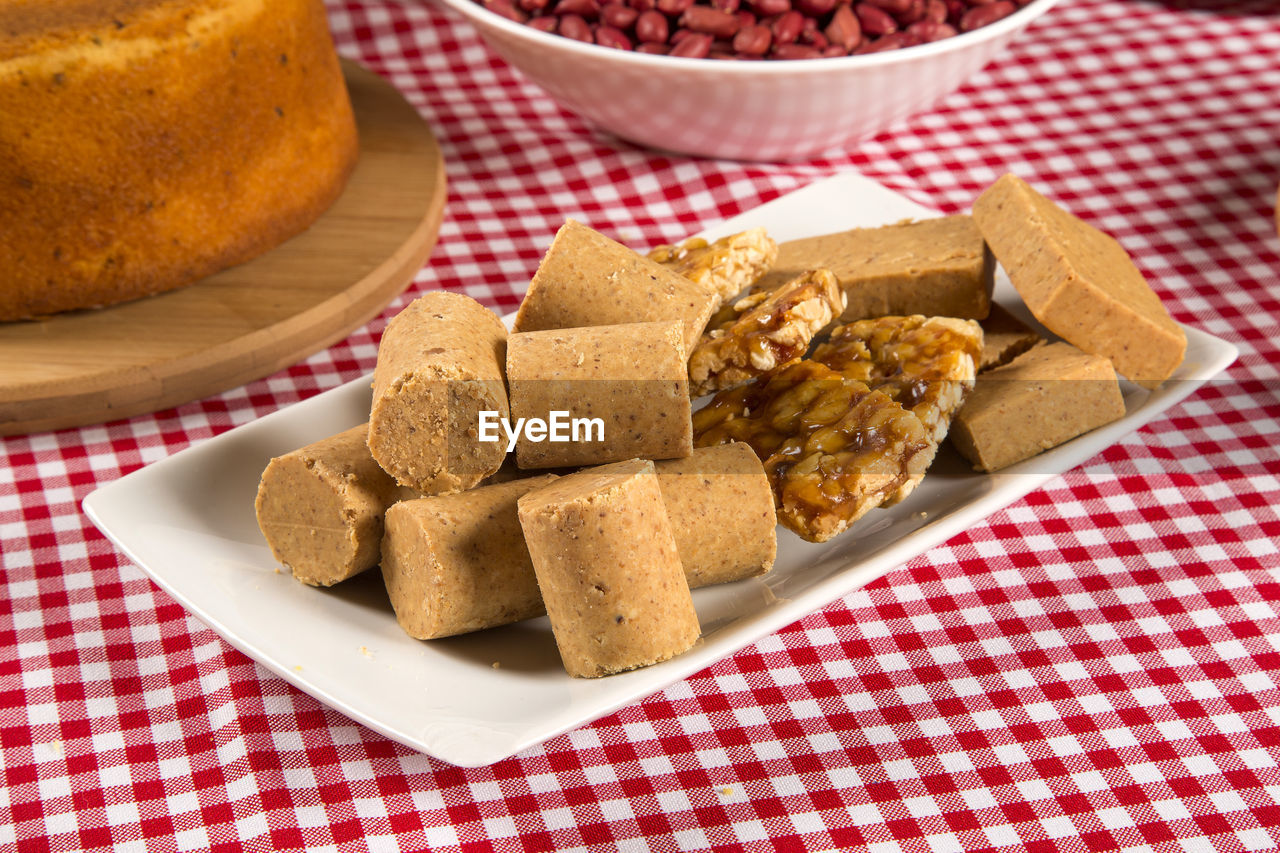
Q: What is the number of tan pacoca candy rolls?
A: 7